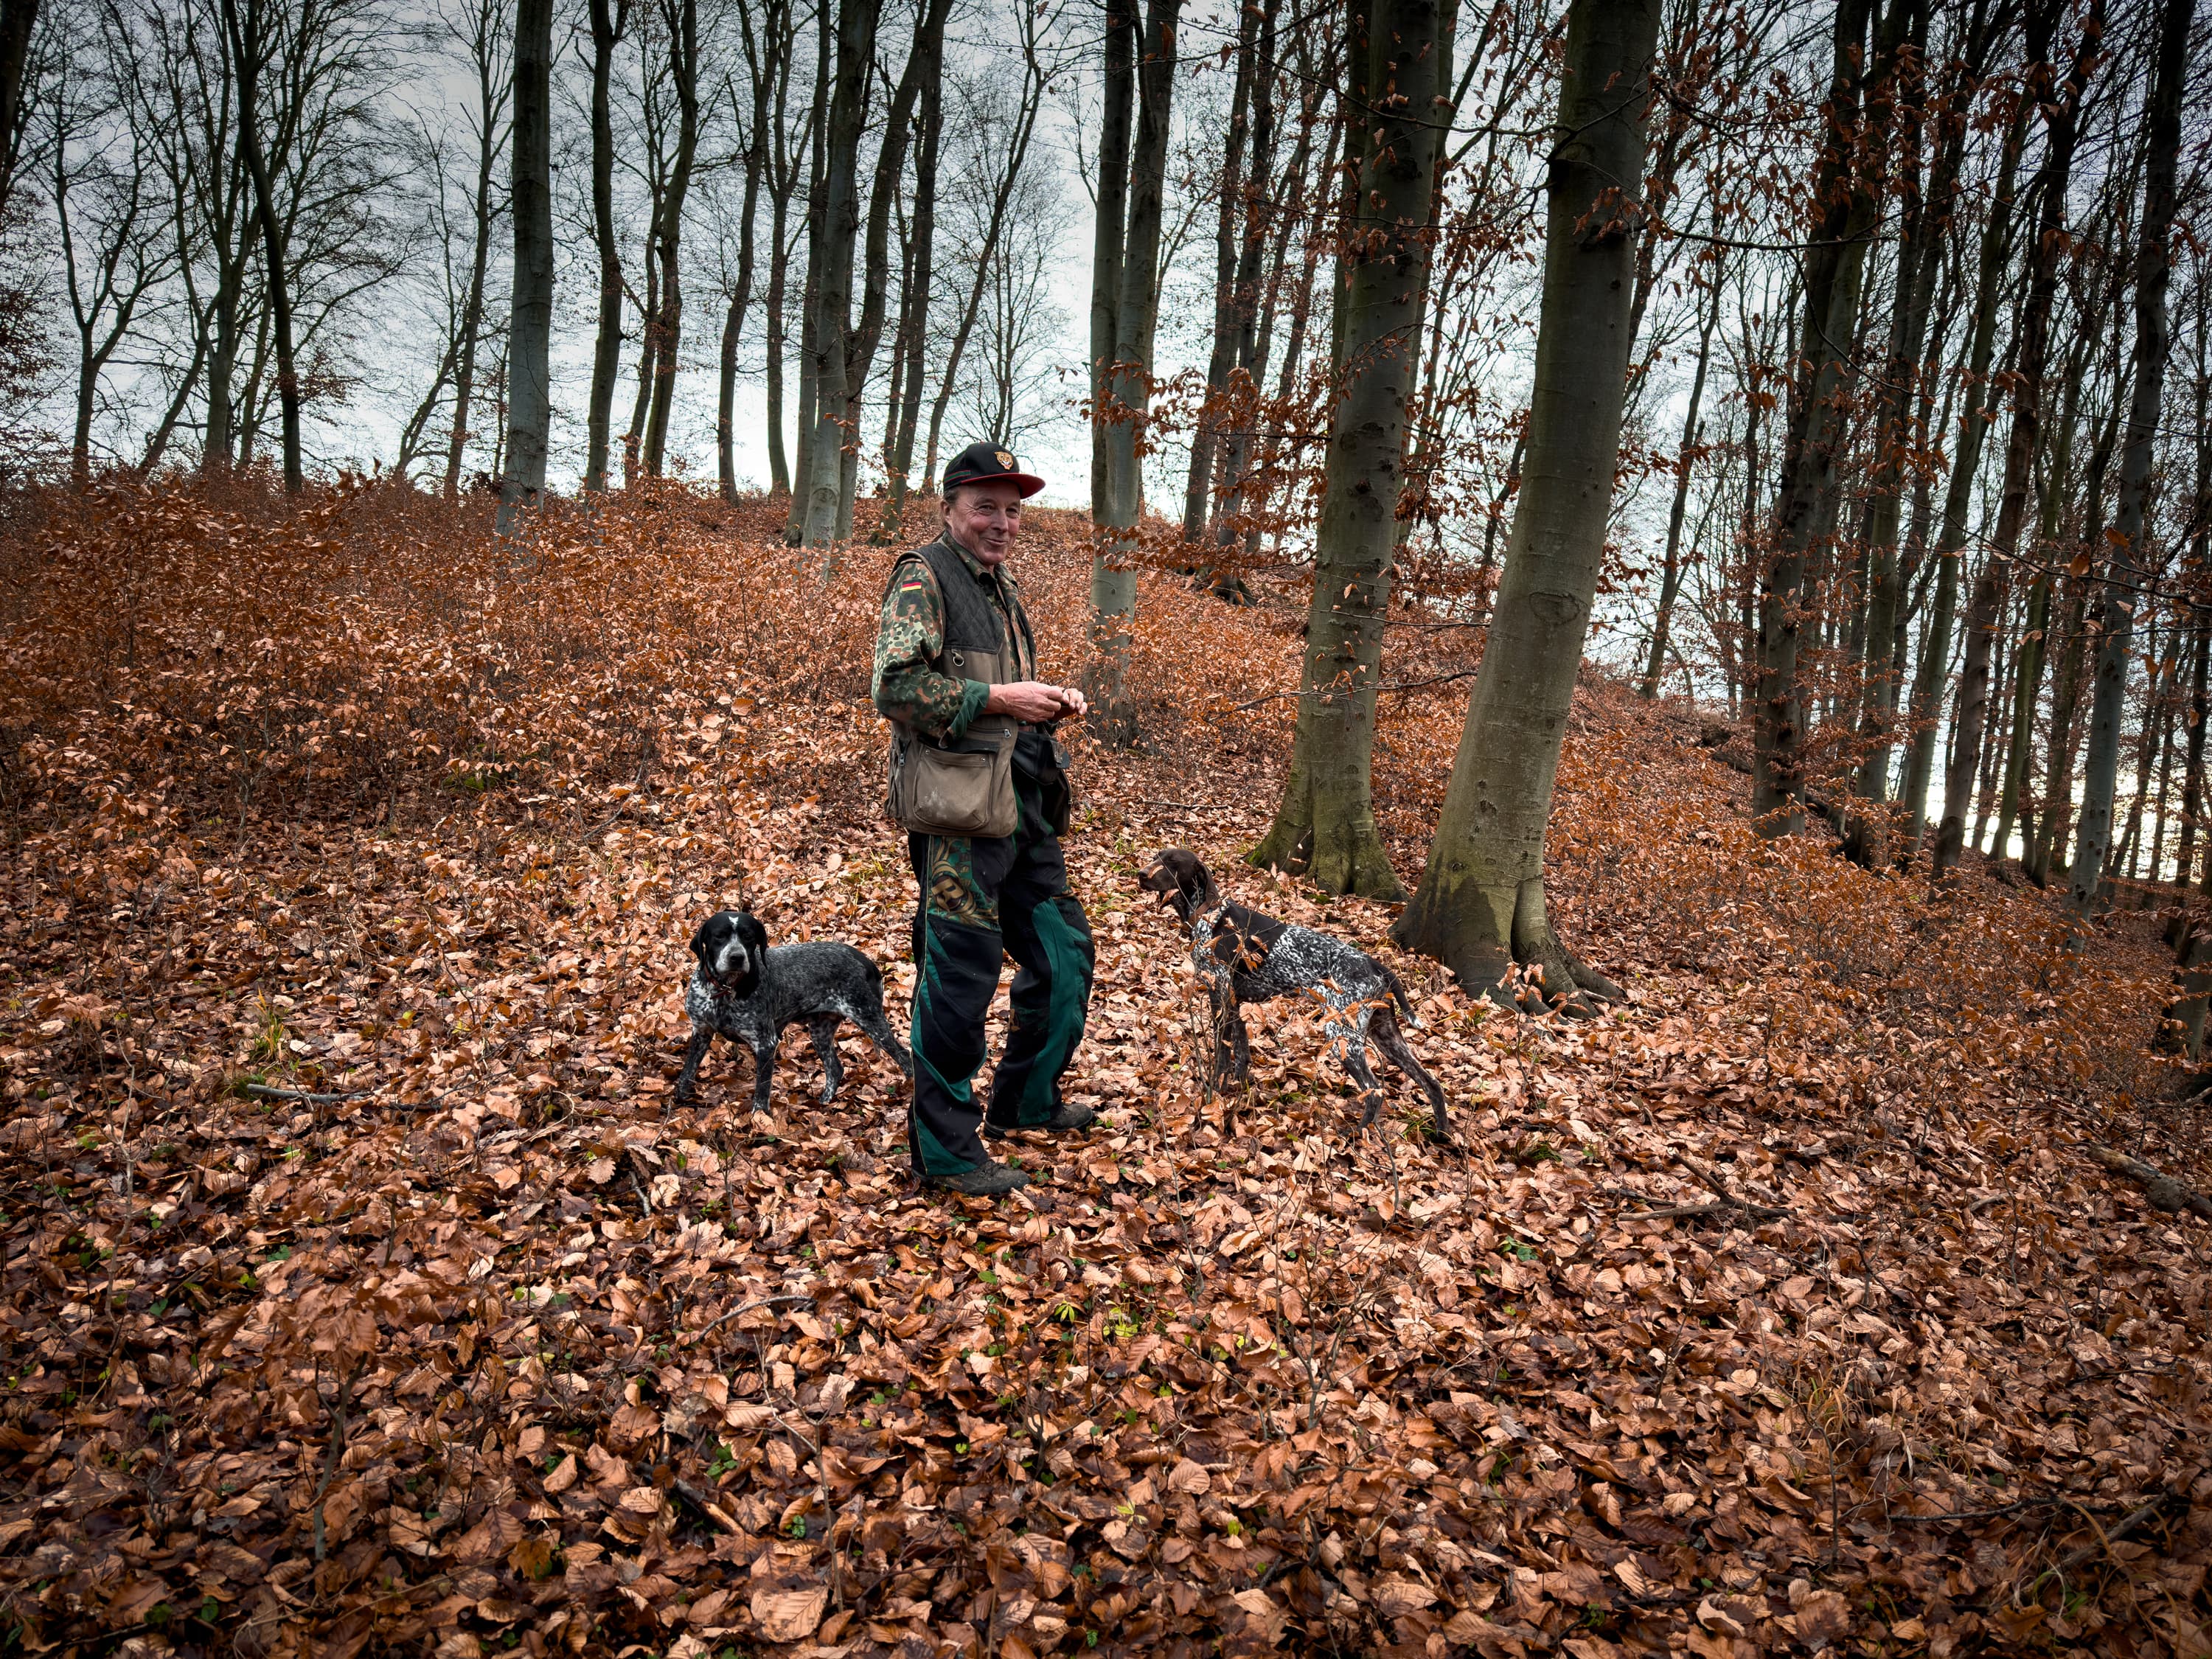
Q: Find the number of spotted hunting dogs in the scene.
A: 2